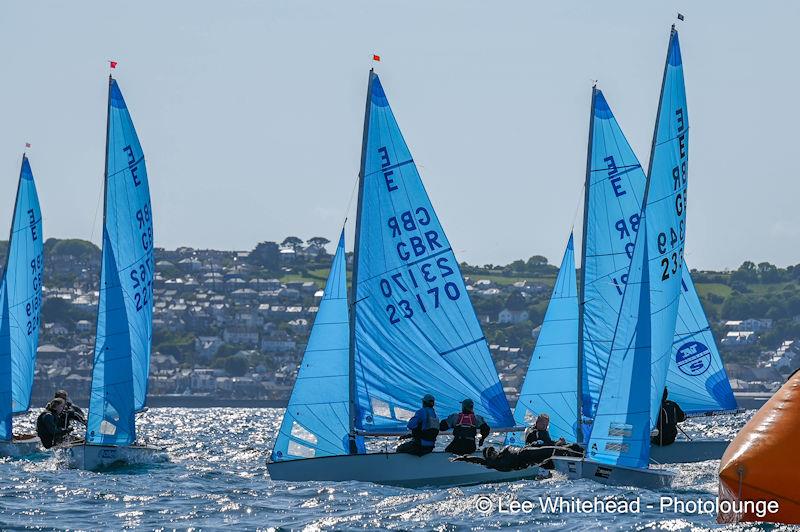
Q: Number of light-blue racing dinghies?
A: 5